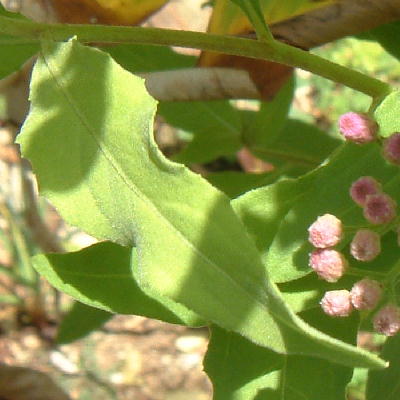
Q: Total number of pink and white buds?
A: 10